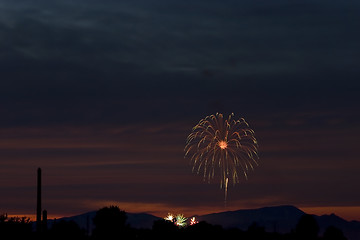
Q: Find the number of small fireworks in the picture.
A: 3